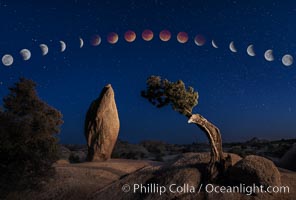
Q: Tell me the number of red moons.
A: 7